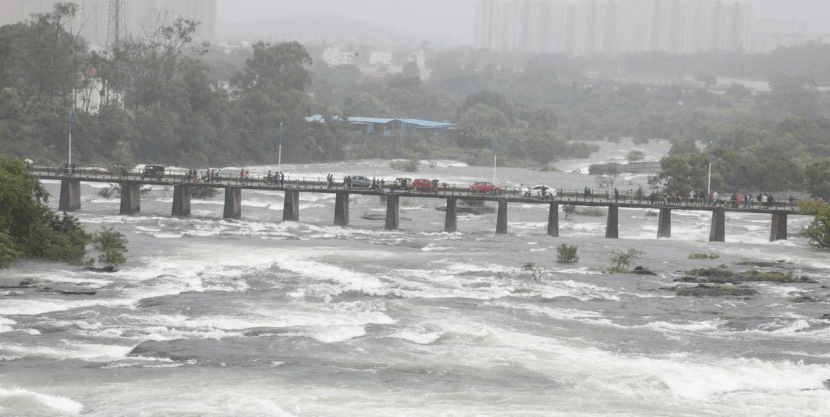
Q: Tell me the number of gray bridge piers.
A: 14